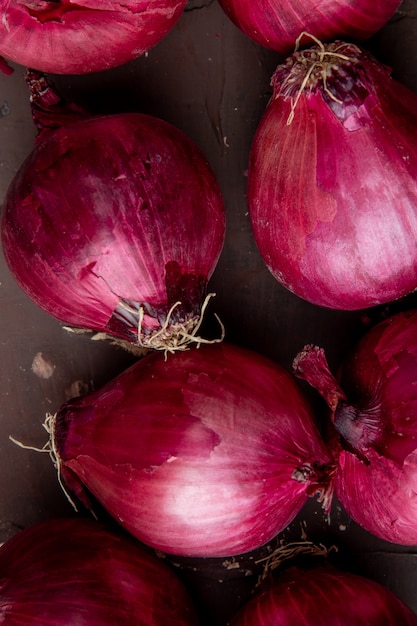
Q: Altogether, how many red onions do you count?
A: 8